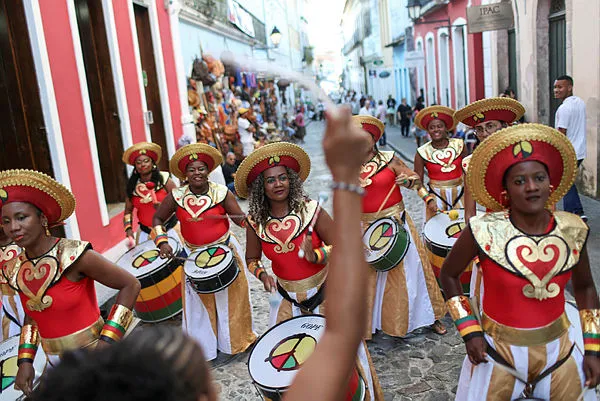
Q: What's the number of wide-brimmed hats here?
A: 8